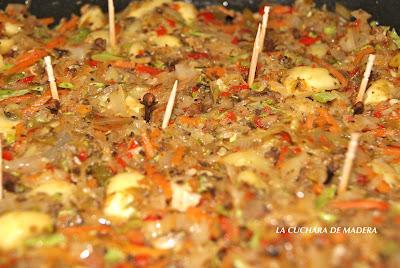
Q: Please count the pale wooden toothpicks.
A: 8